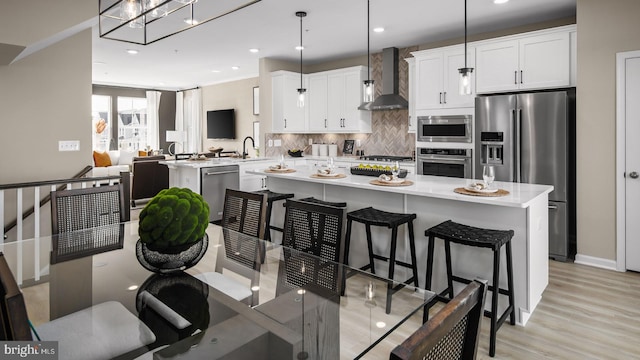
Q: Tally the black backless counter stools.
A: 4